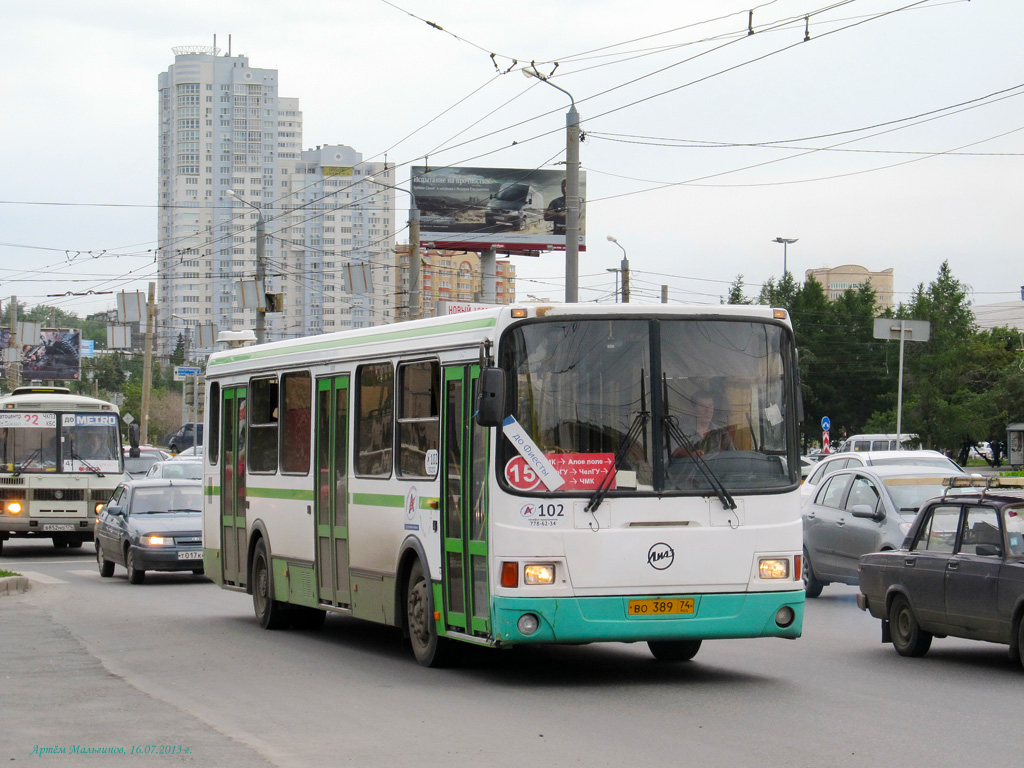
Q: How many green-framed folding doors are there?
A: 3